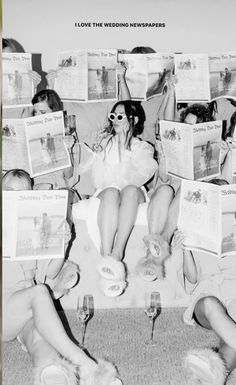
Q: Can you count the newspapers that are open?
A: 8